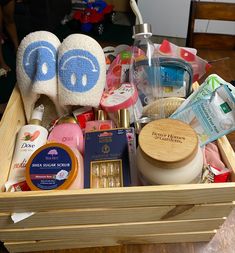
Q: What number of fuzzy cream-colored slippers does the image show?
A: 2